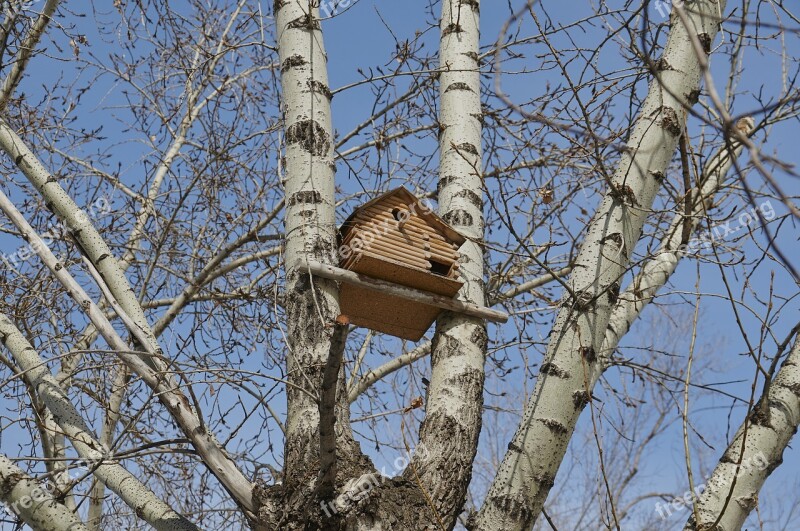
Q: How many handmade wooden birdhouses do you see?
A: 1